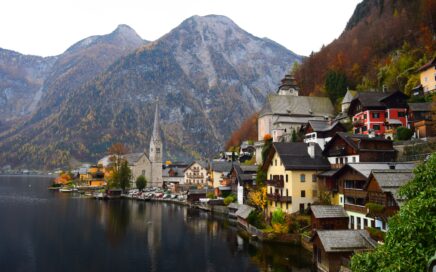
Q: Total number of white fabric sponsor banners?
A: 0